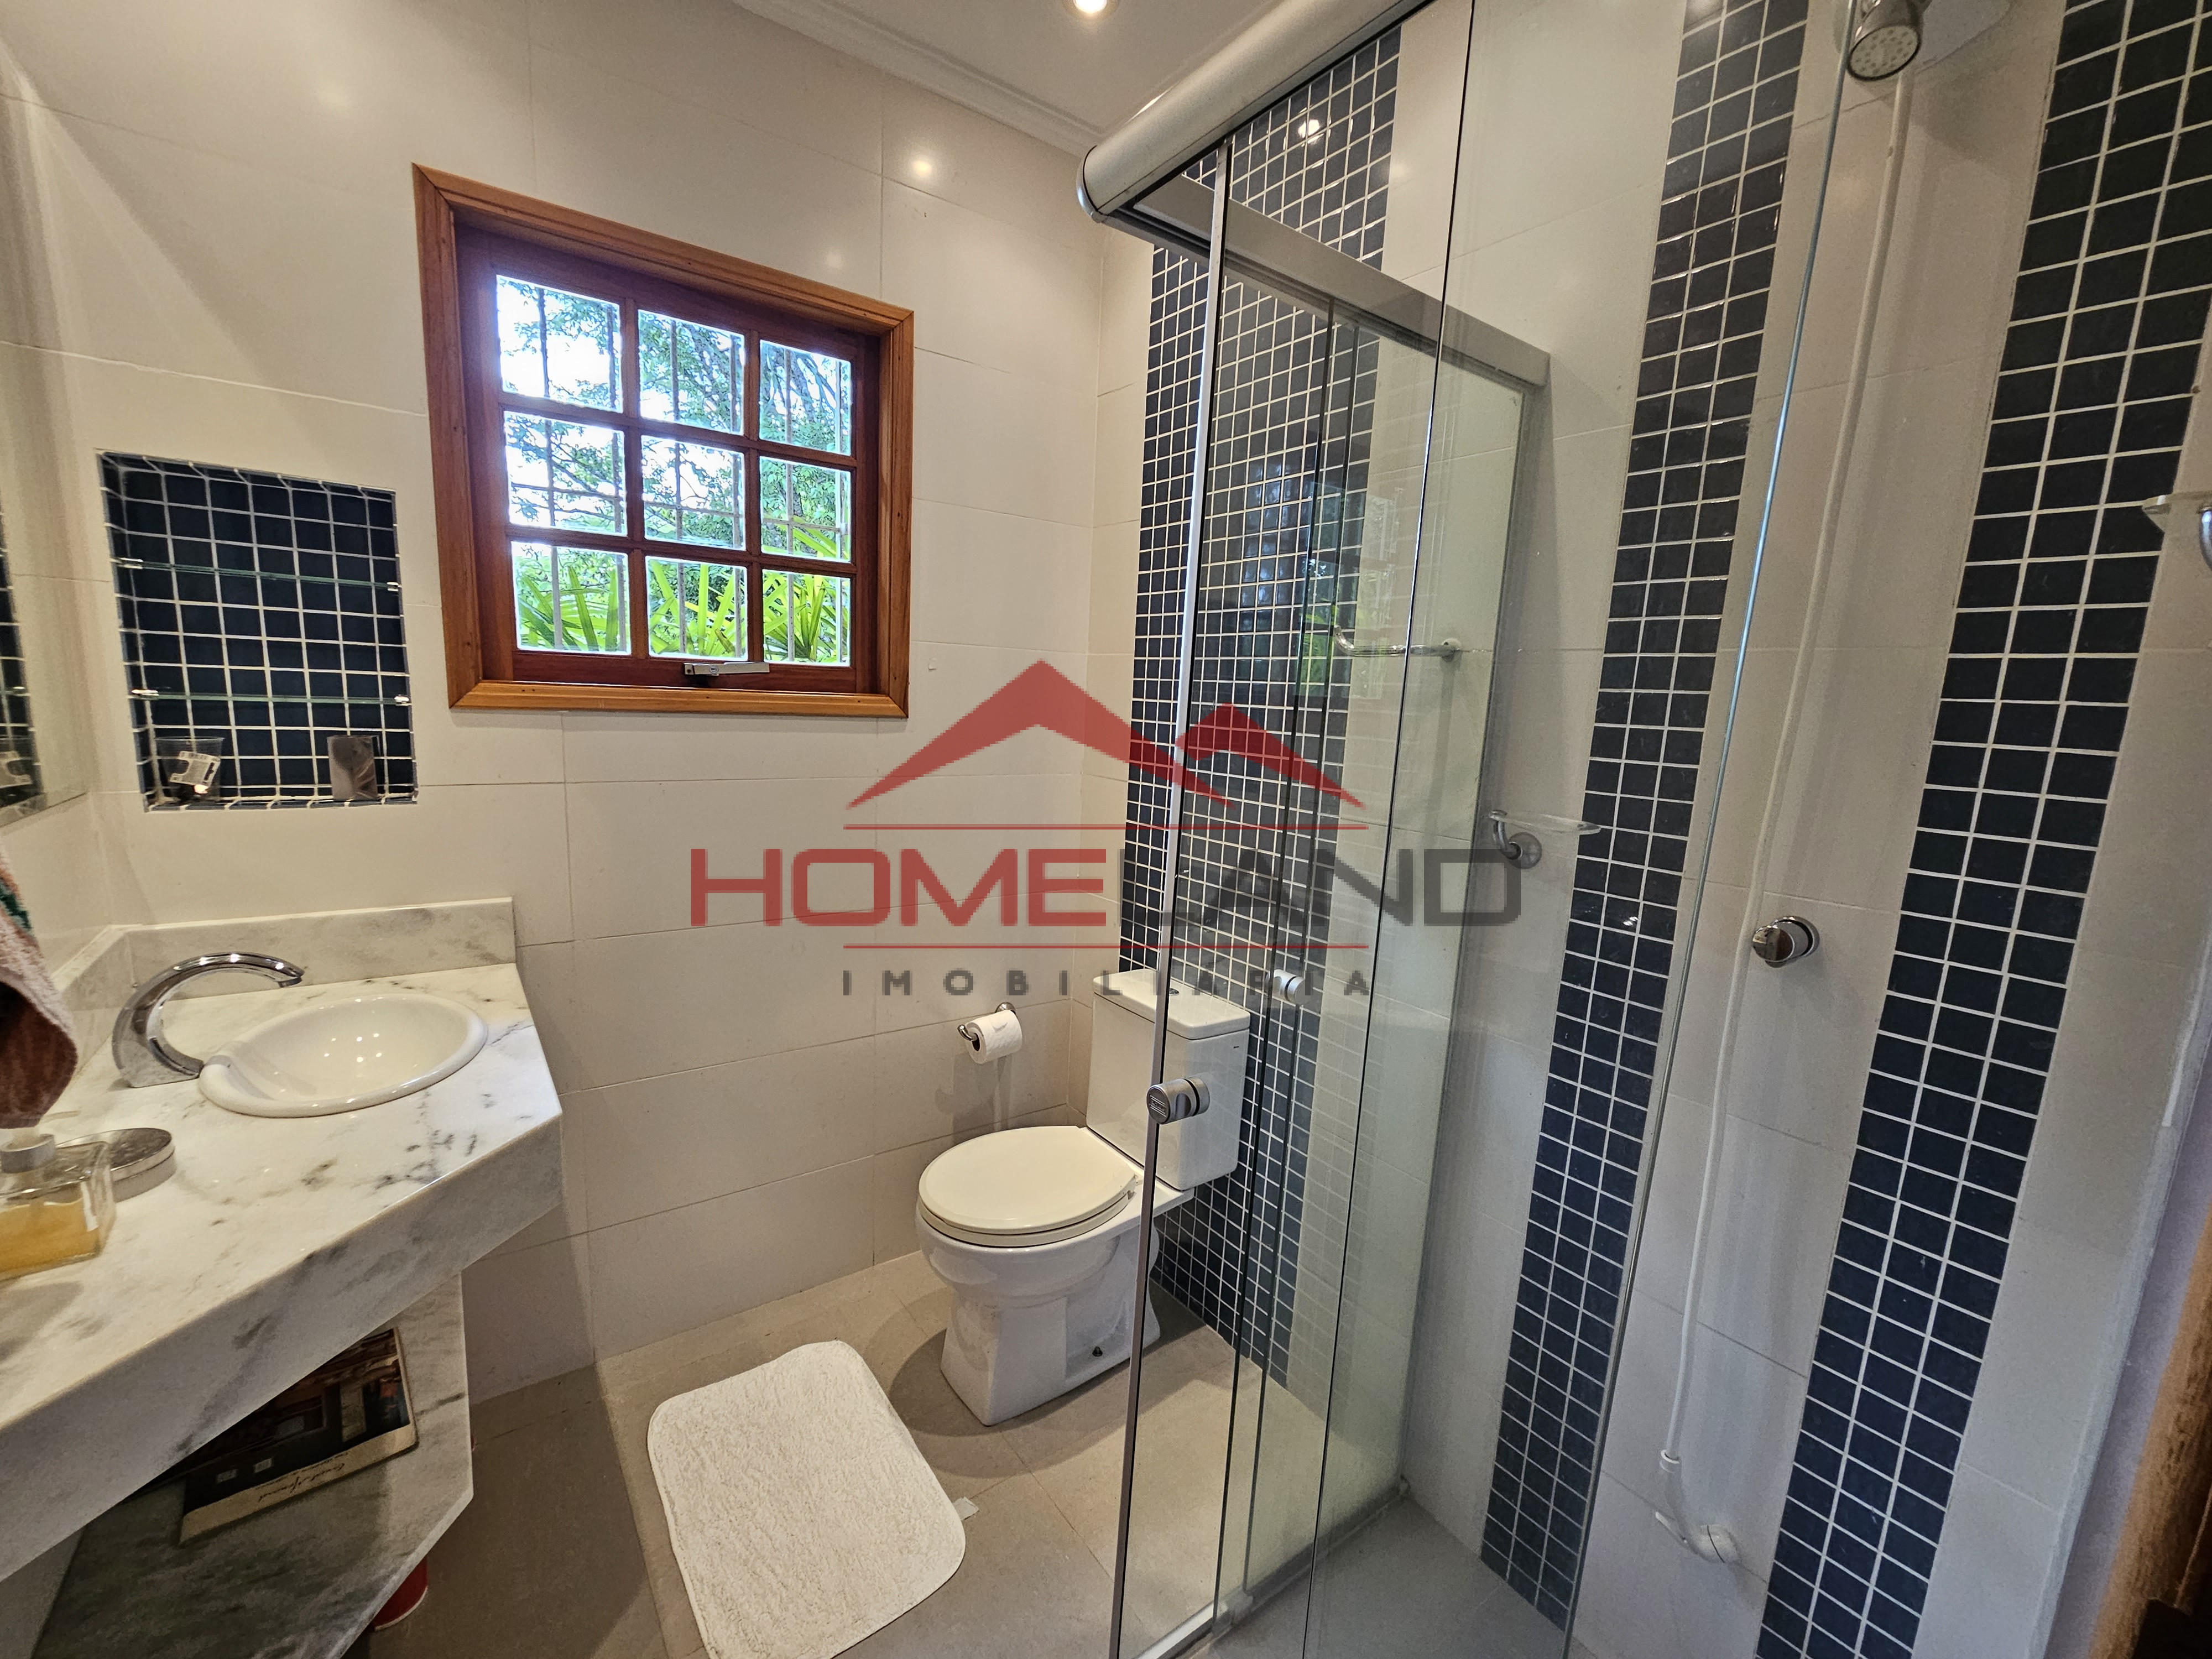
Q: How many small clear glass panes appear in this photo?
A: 9